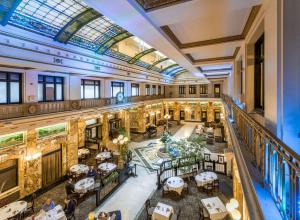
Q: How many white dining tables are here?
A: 11